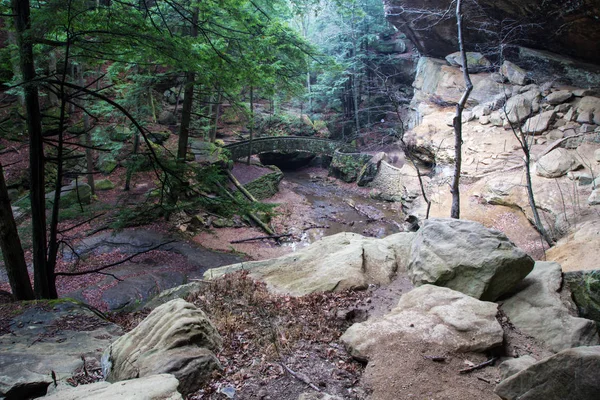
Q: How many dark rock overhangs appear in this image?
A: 1